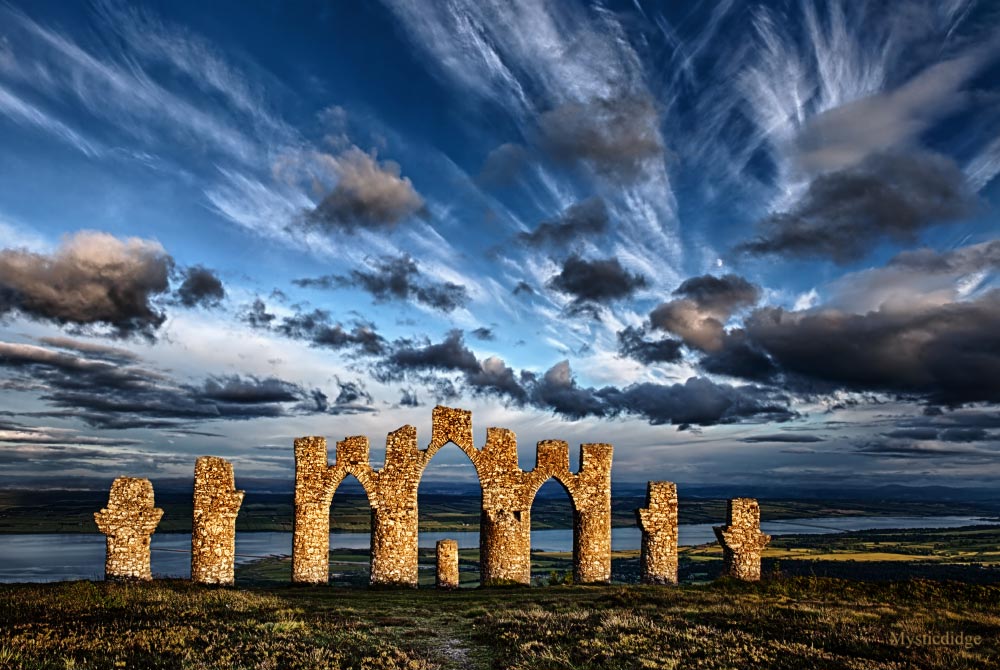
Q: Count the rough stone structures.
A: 6